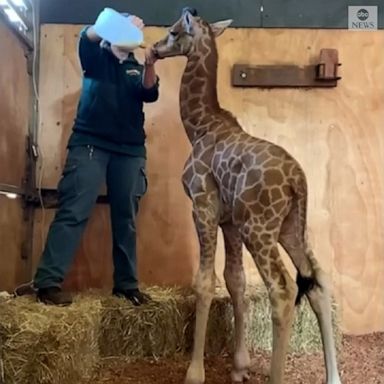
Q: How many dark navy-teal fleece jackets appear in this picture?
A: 1